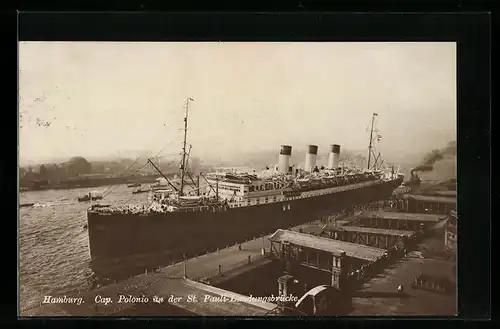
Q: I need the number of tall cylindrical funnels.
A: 3